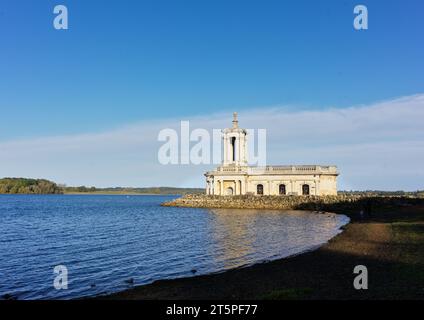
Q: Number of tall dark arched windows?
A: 3